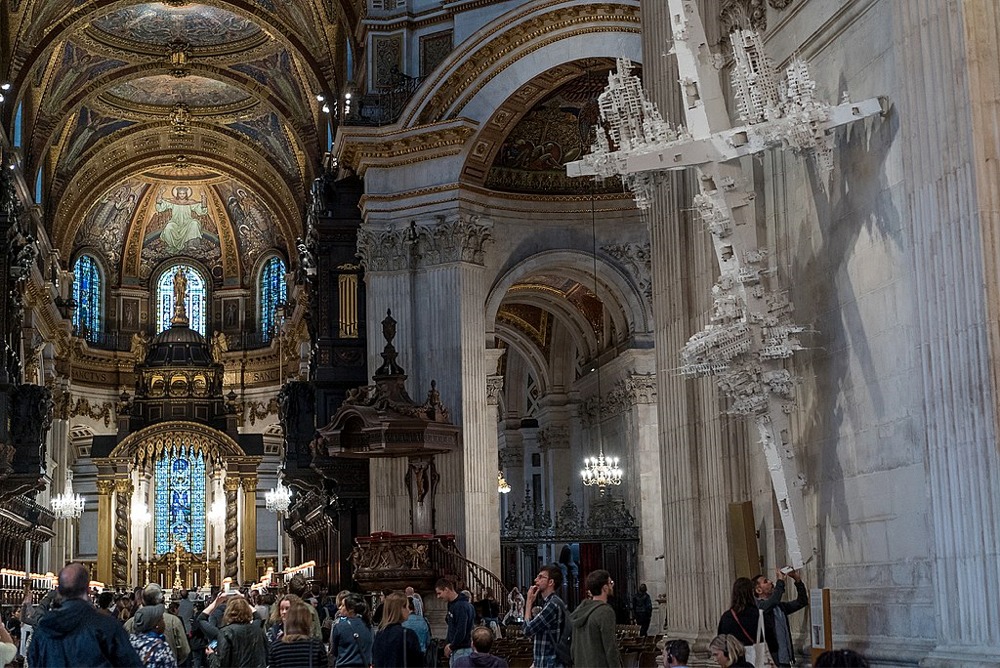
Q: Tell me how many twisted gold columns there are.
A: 2